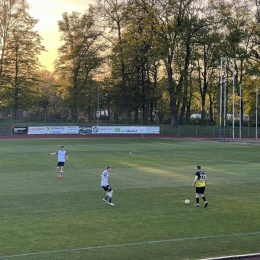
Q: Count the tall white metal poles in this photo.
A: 5